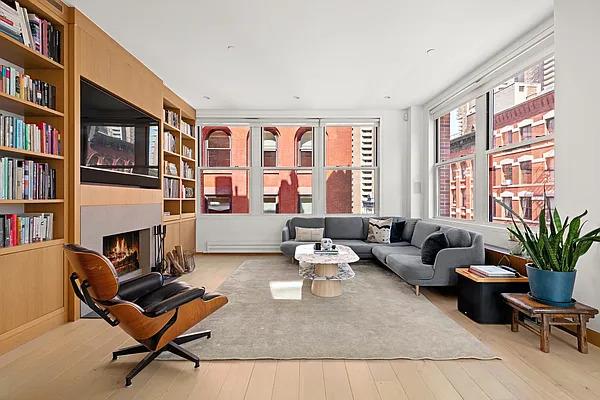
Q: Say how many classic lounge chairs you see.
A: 1